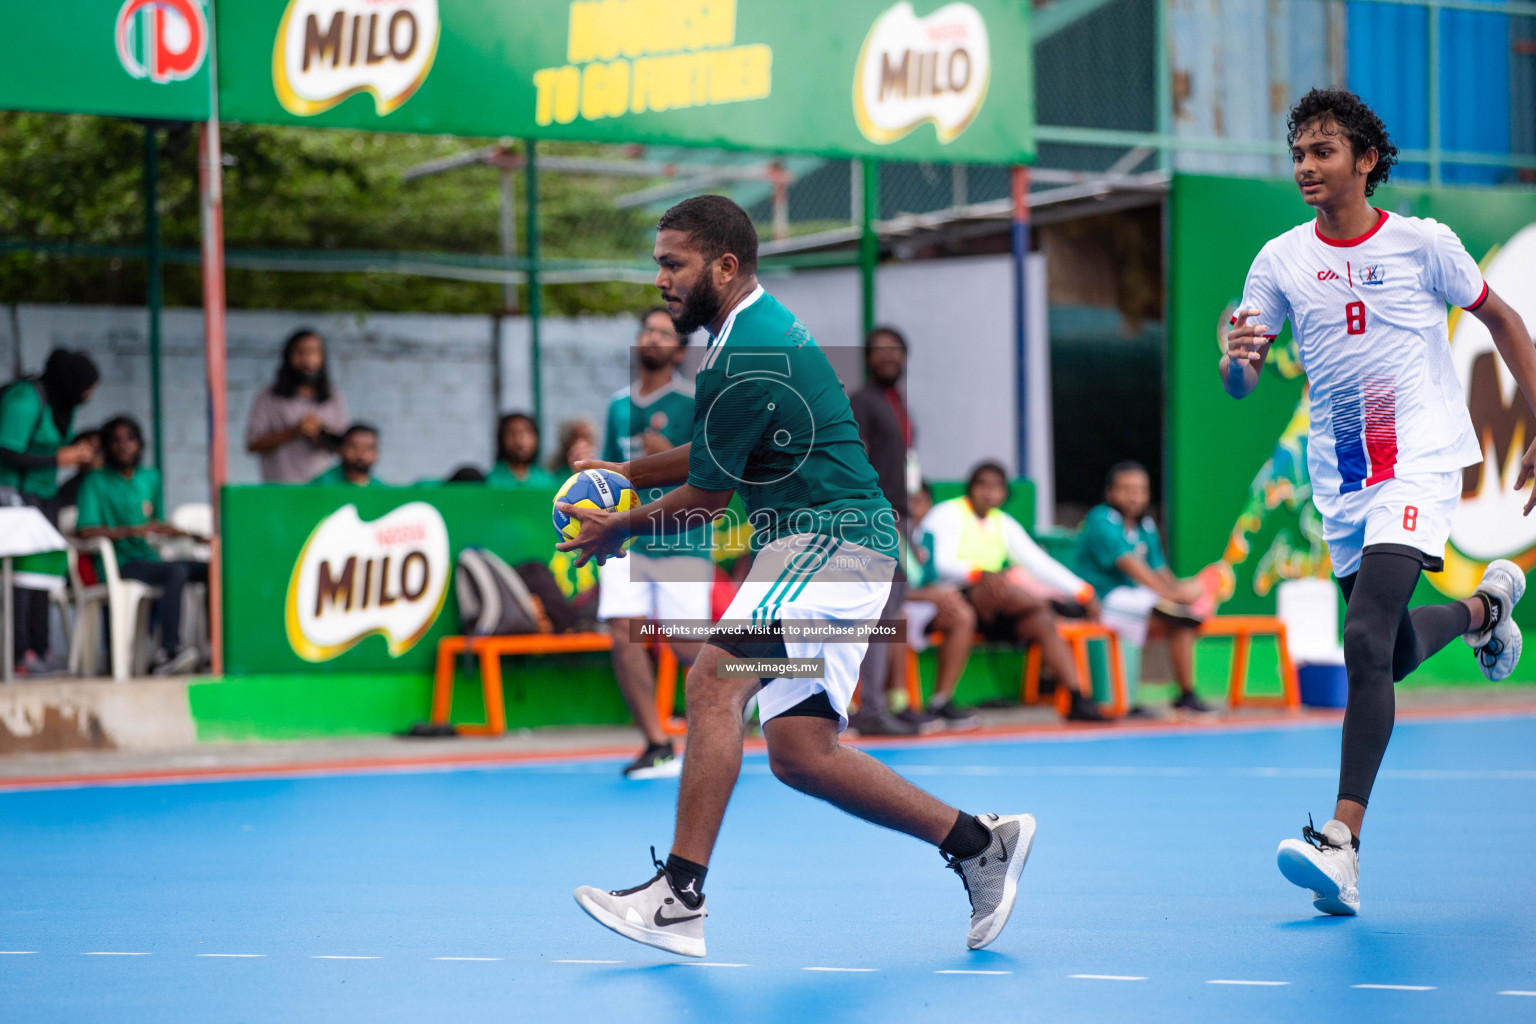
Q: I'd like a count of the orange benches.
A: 3